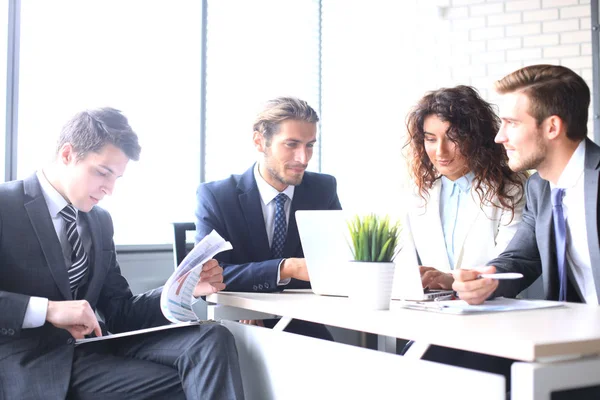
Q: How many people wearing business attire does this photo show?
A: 4